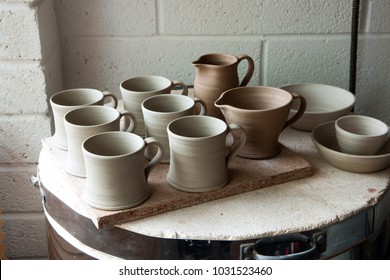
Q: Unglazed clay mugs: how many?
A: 6